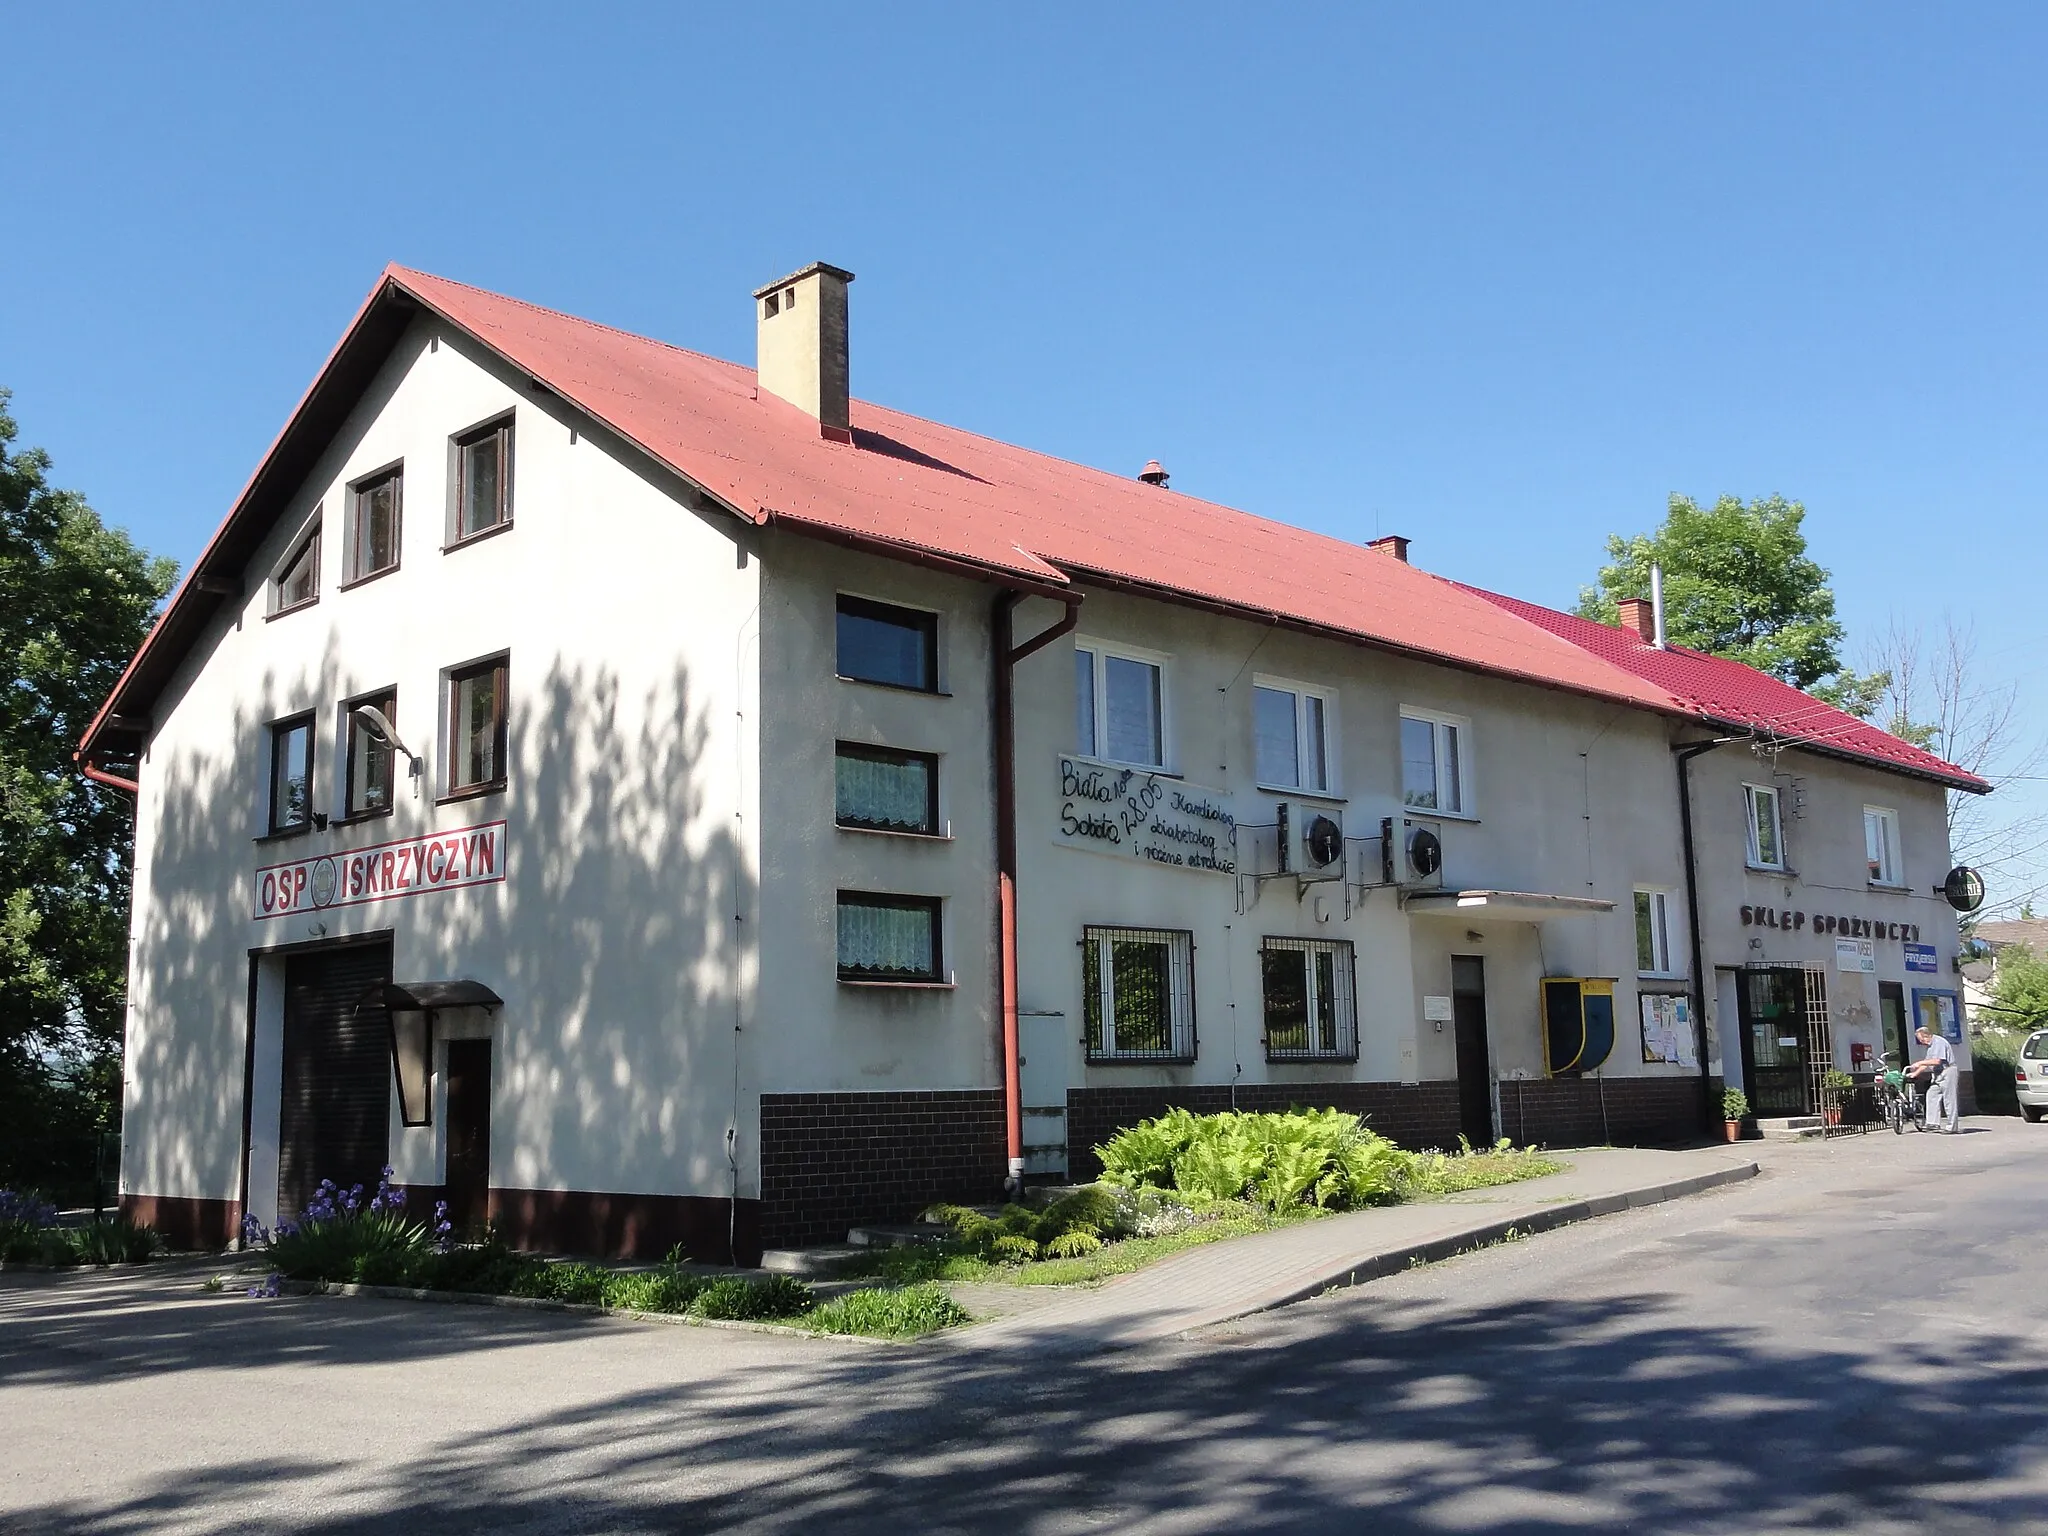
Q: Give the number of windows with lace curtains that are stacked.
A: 2